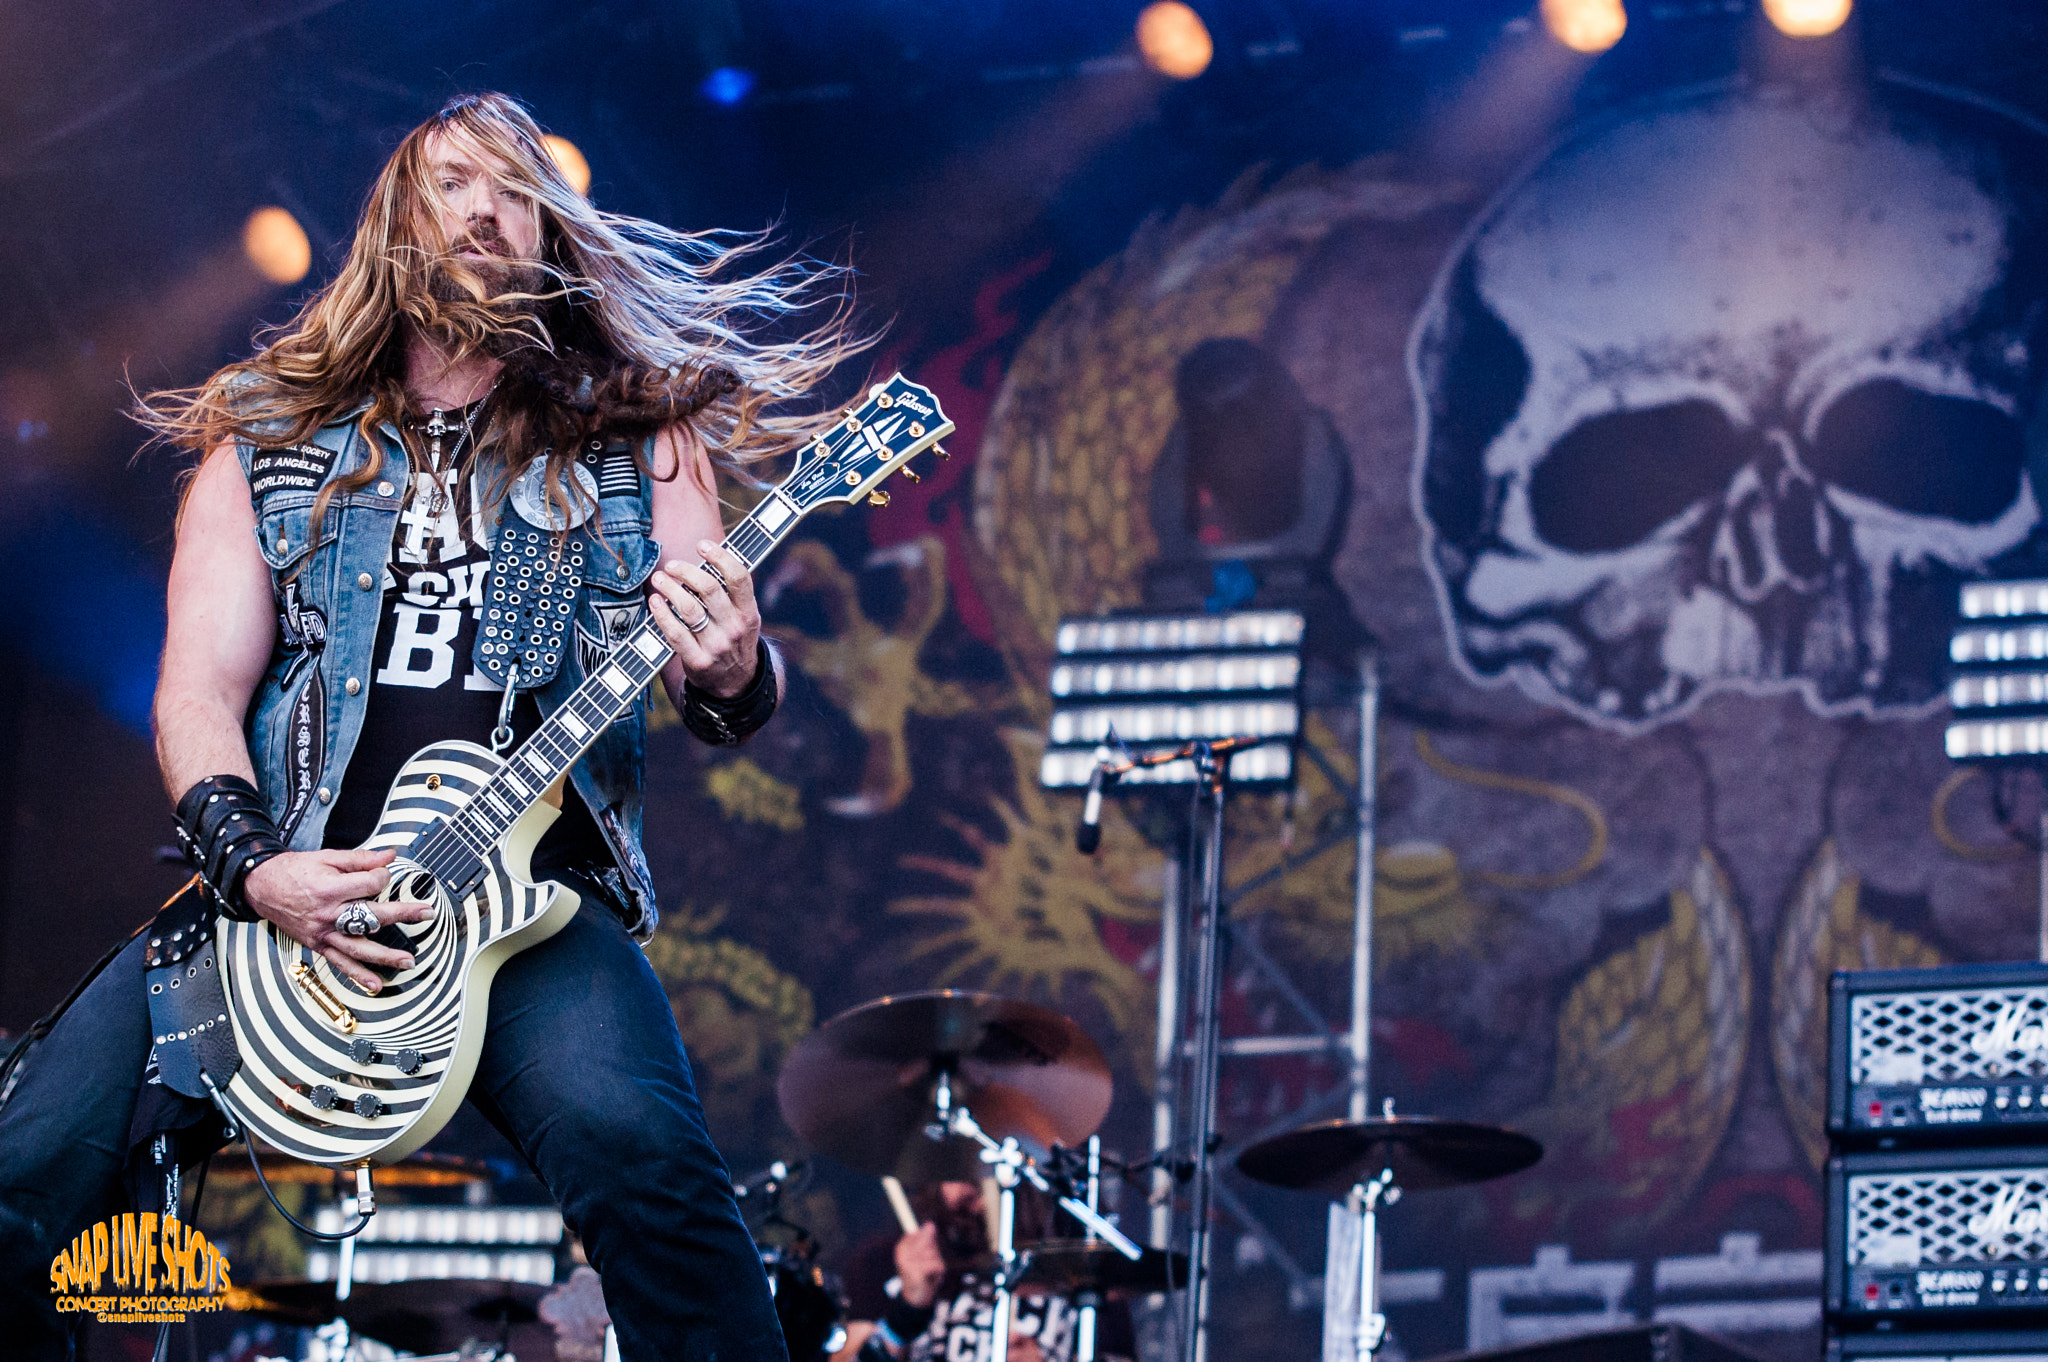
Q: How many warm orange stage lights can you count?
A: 5